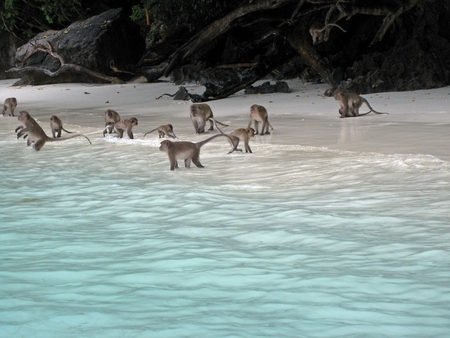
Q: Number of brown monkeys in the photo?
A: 12